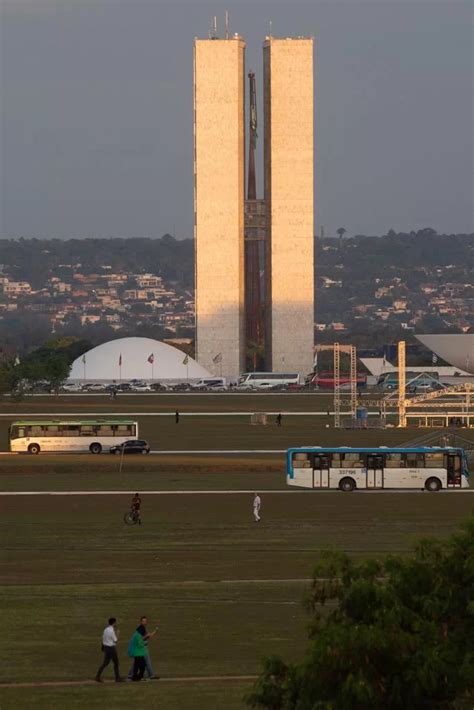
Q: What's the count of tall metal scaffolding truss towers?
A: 3